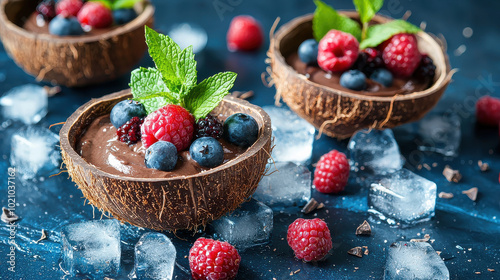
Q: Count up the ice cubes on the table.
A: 12